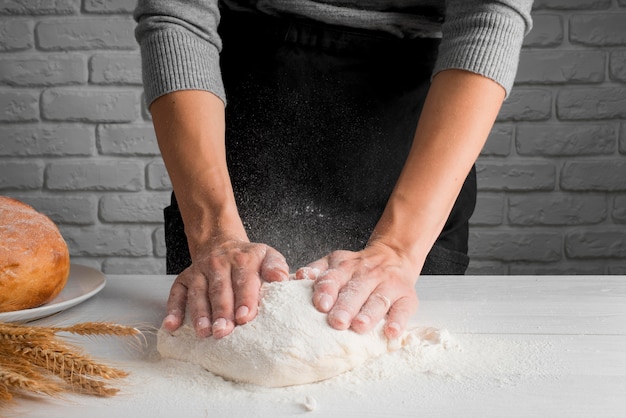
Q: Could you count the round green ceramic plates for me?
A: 0